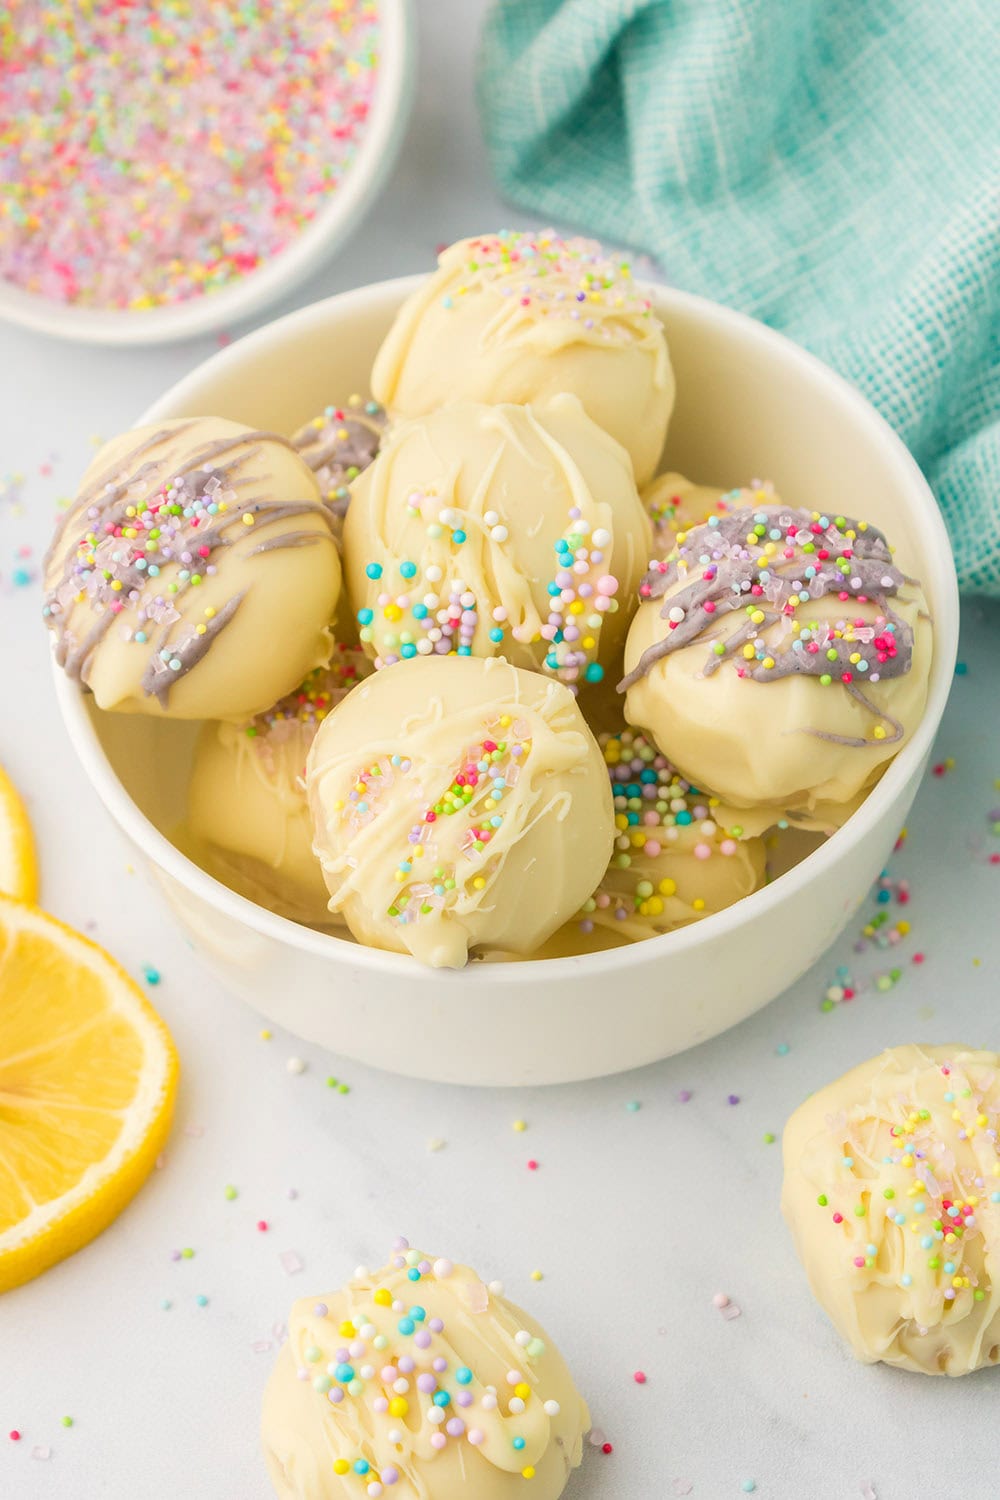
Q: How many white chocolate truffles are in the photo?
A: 11